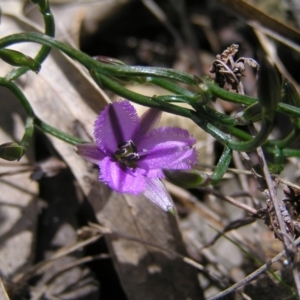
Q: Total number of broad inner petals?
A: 3